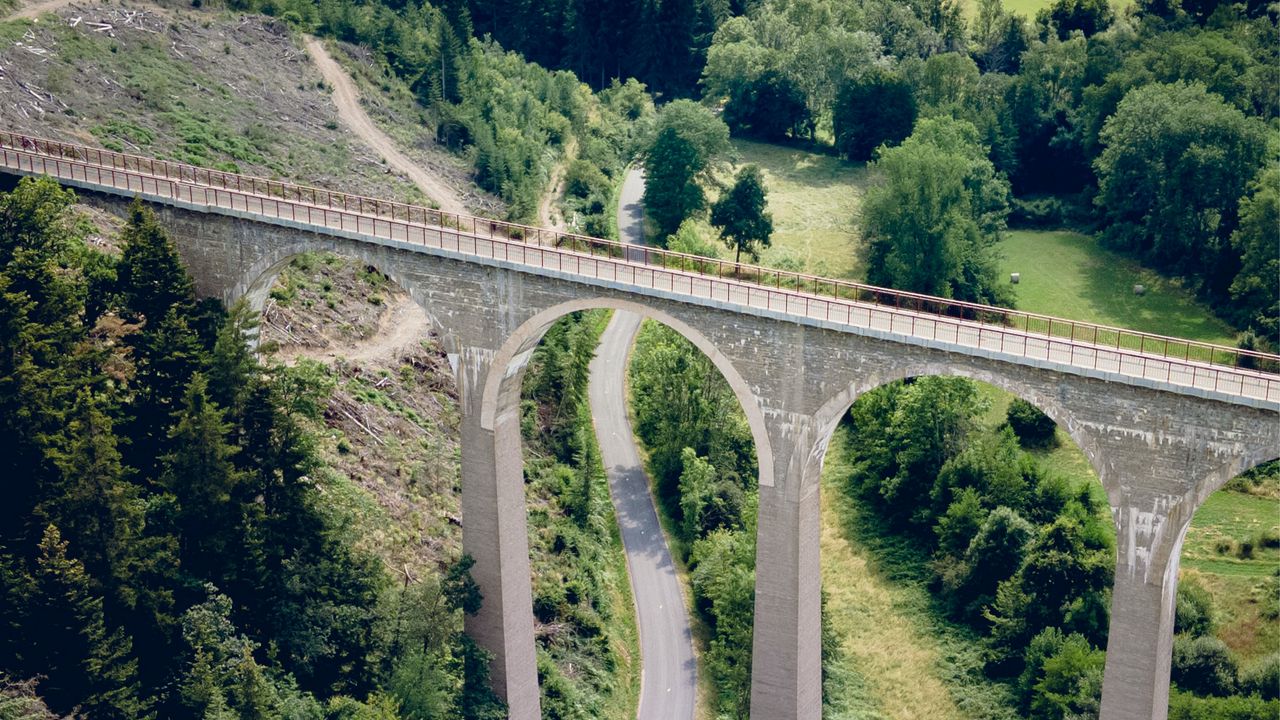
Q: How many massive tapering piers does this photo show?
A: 3